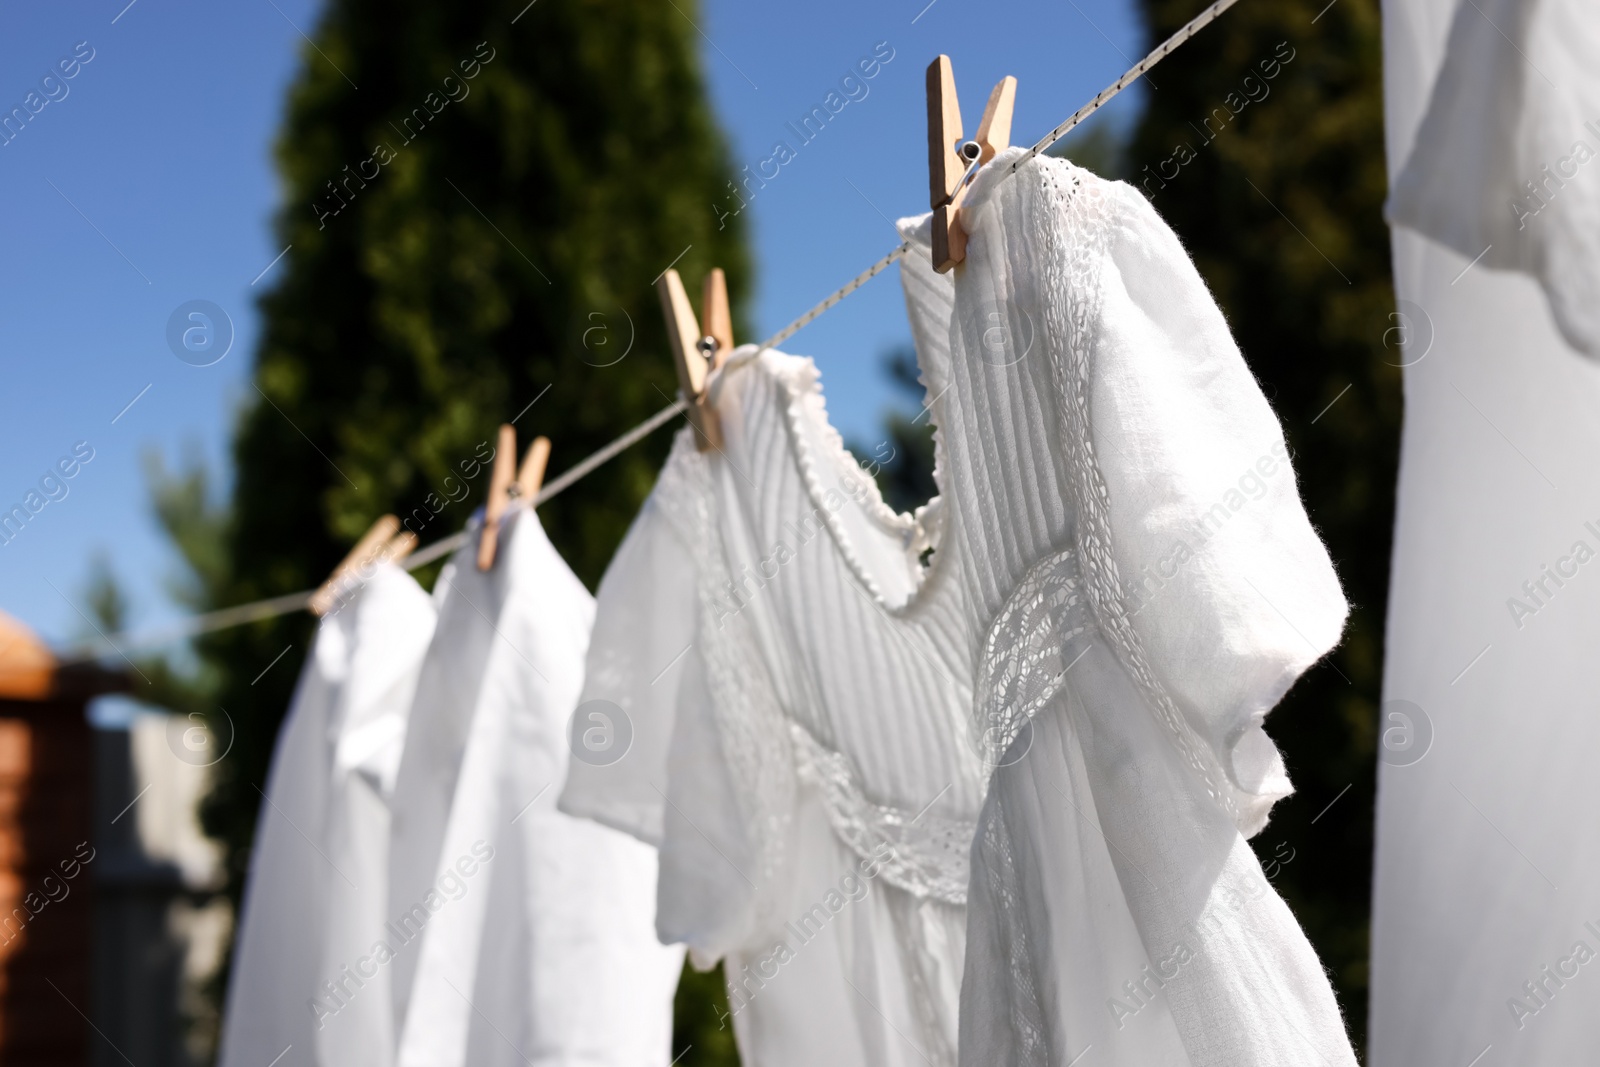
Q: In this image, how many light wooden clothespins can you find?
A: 4